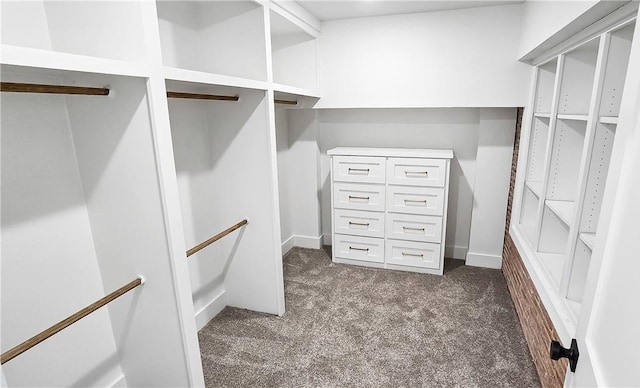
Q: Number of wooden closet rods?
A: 5